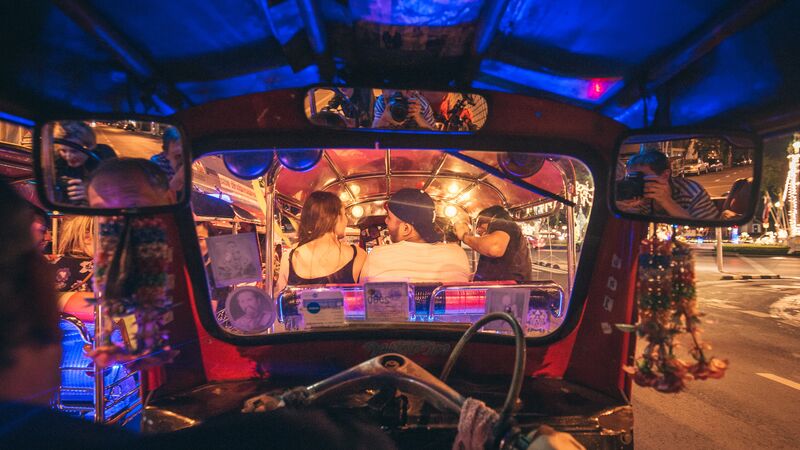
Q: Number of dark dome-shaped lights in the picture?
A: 3